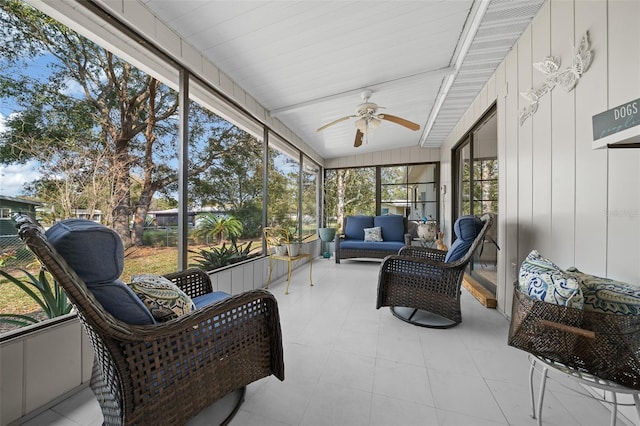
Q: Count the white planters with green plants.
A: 2